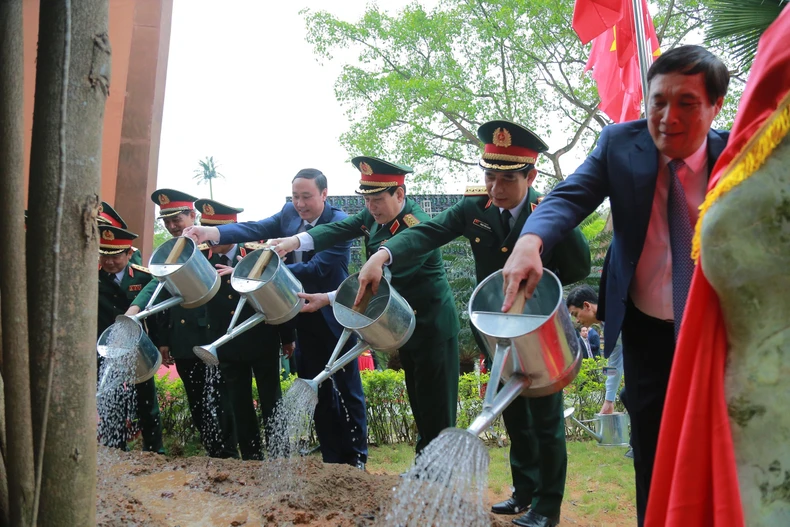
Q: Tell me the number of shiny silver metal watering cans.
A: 6